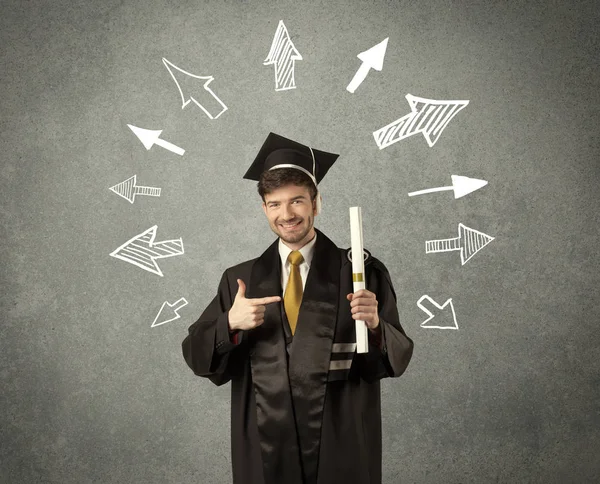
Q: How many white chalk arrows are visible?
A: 11